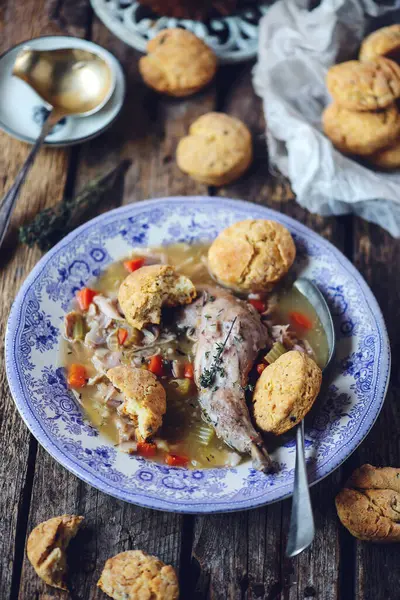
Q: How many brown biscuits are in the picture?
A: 13